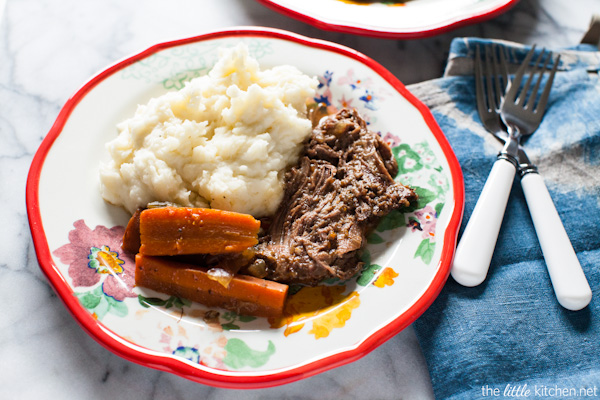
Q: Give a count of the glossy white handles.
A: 2